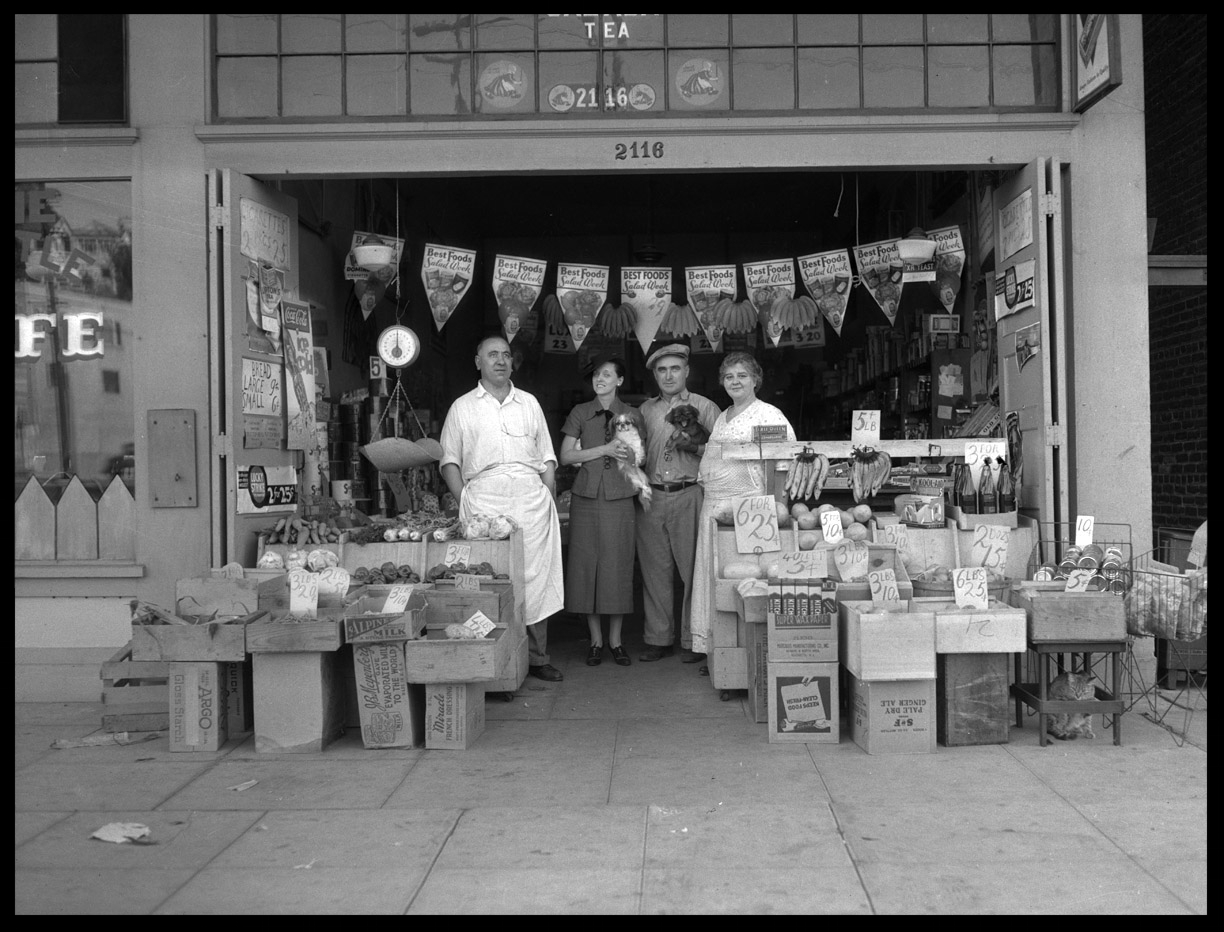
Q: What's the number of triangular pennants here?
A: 10